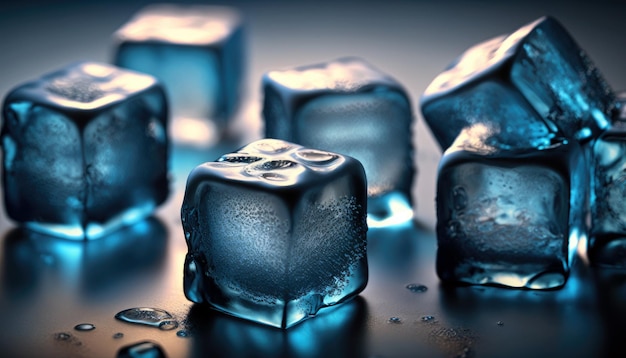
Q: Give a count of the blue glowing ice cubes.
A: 7